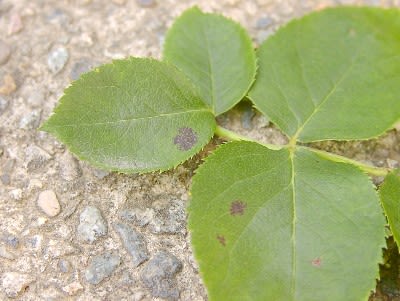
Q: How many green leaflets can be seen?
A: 5